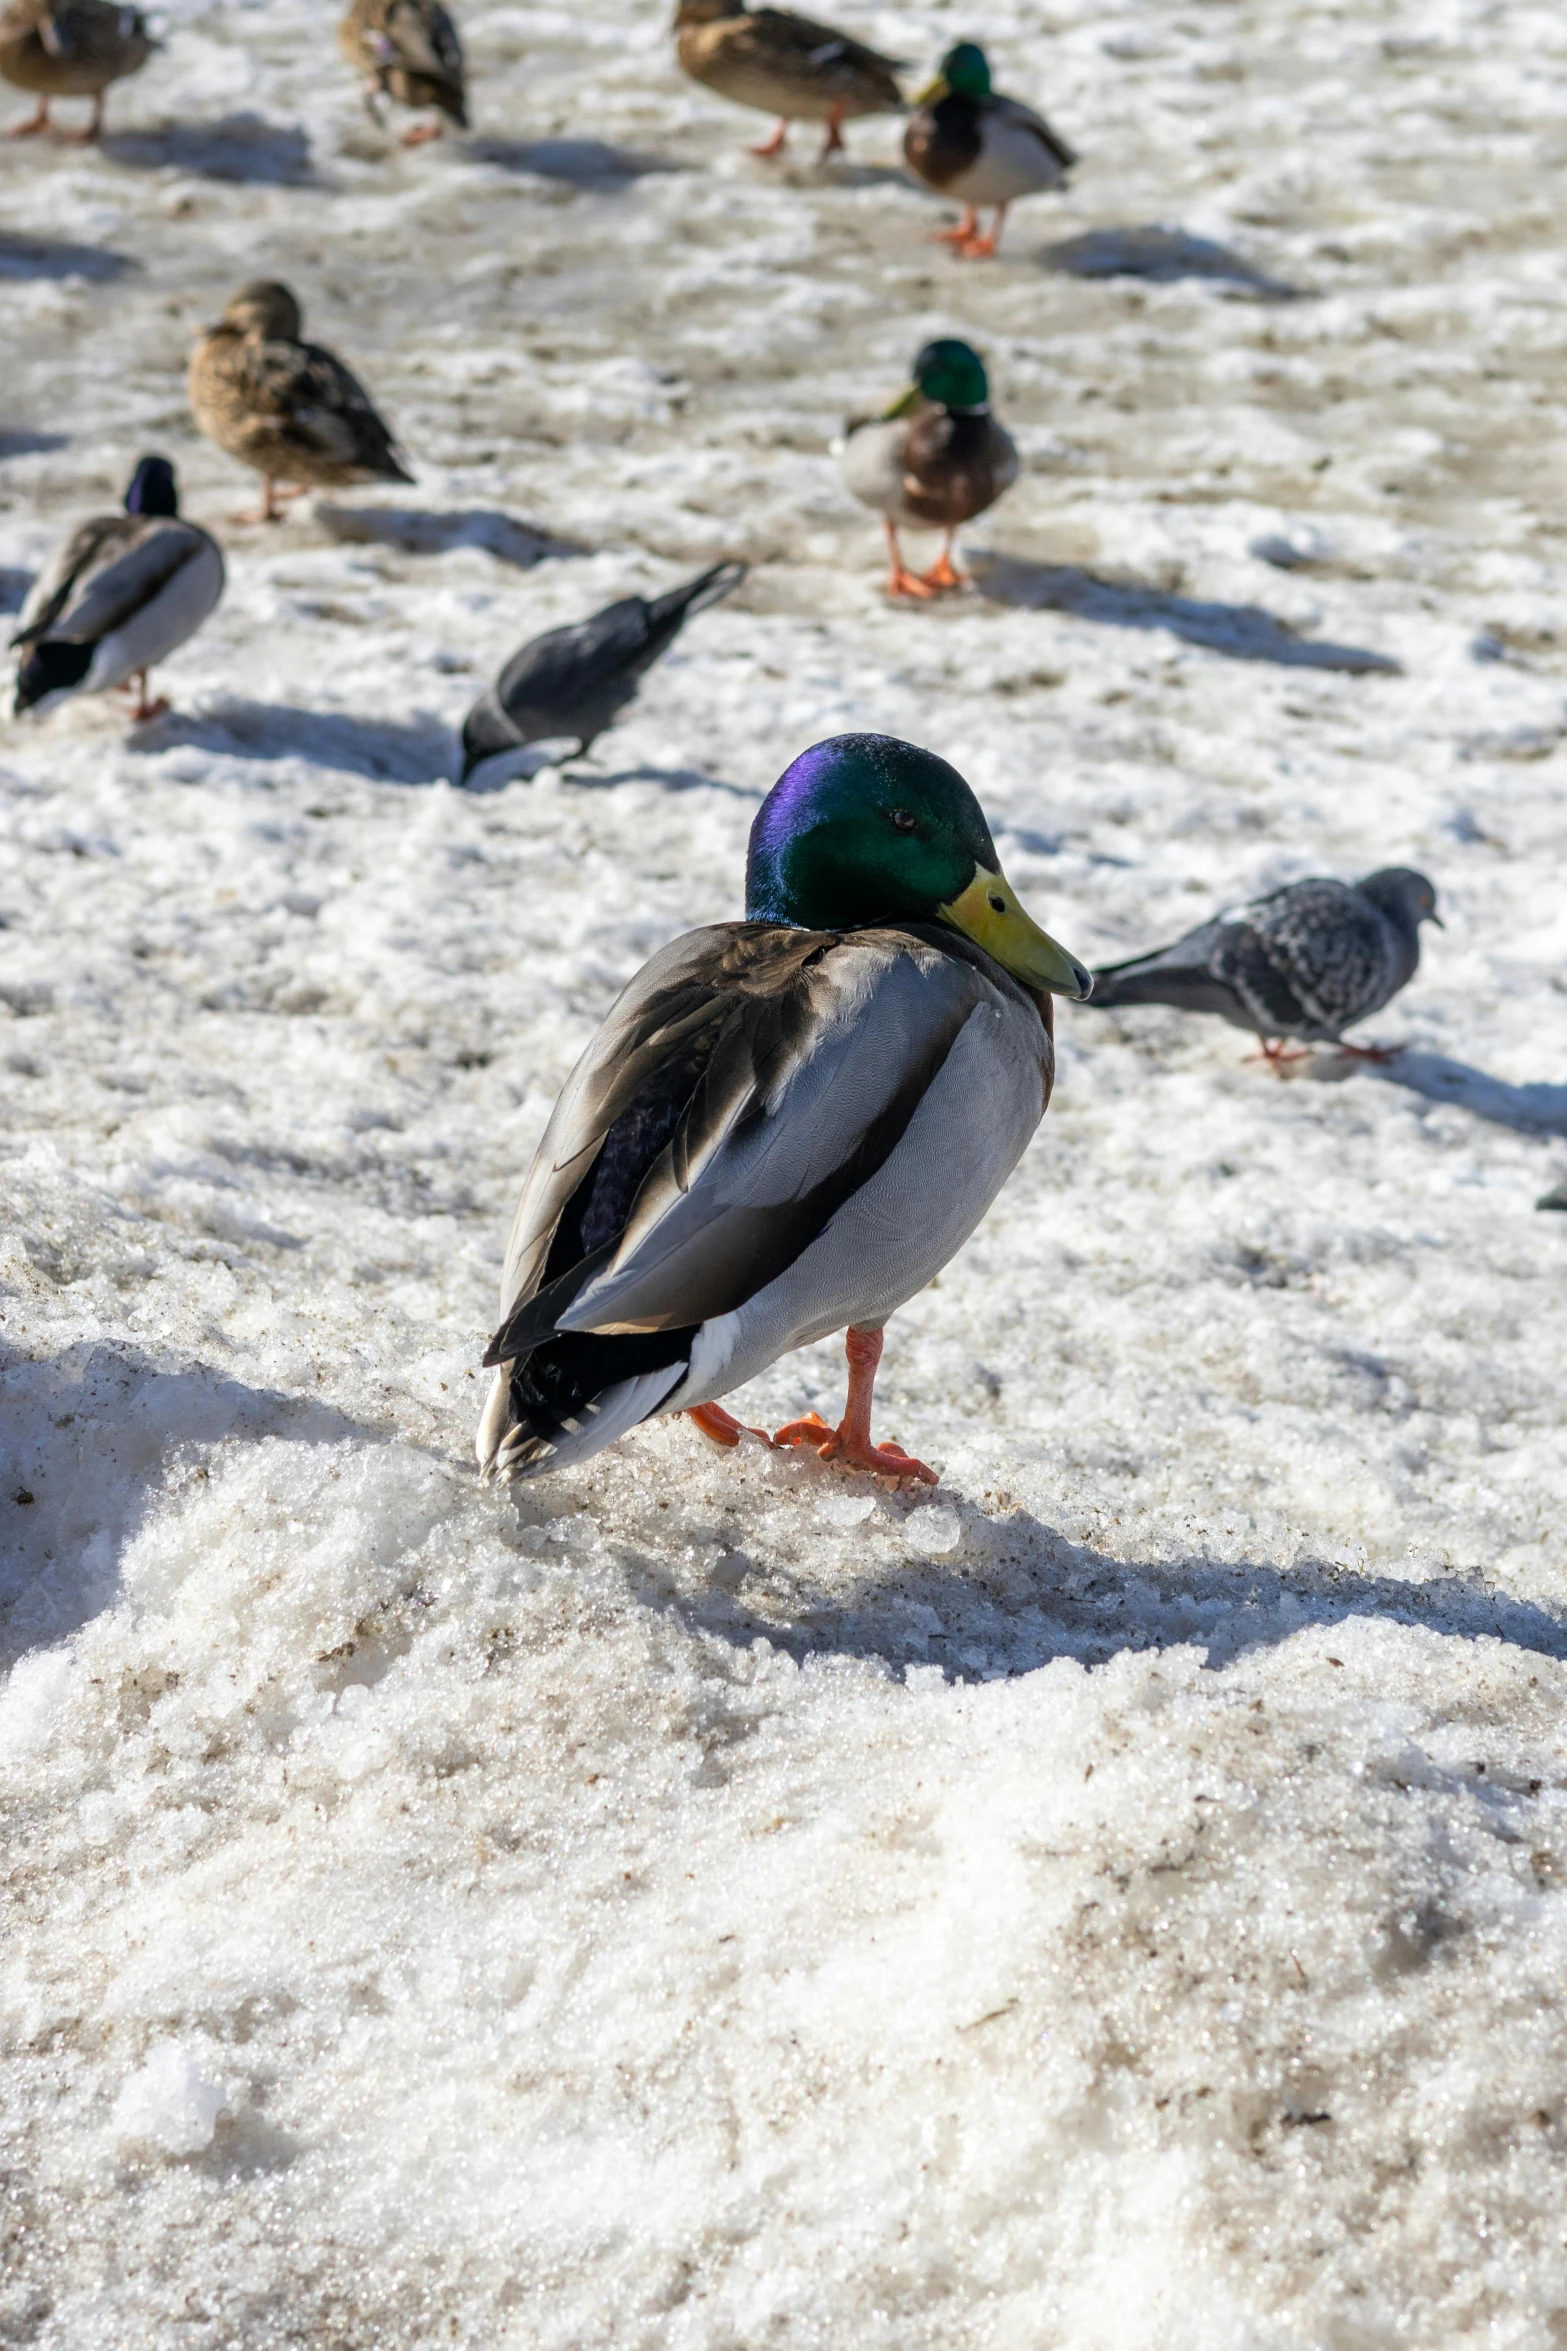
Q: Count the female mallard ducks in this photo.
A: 4